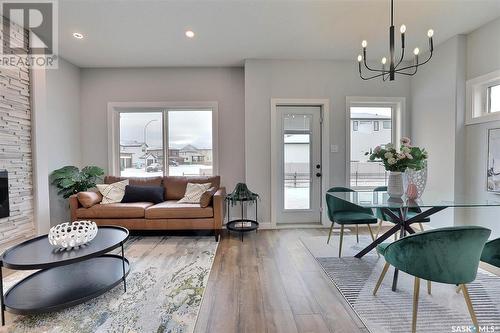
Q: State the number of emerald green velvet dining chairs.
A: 4